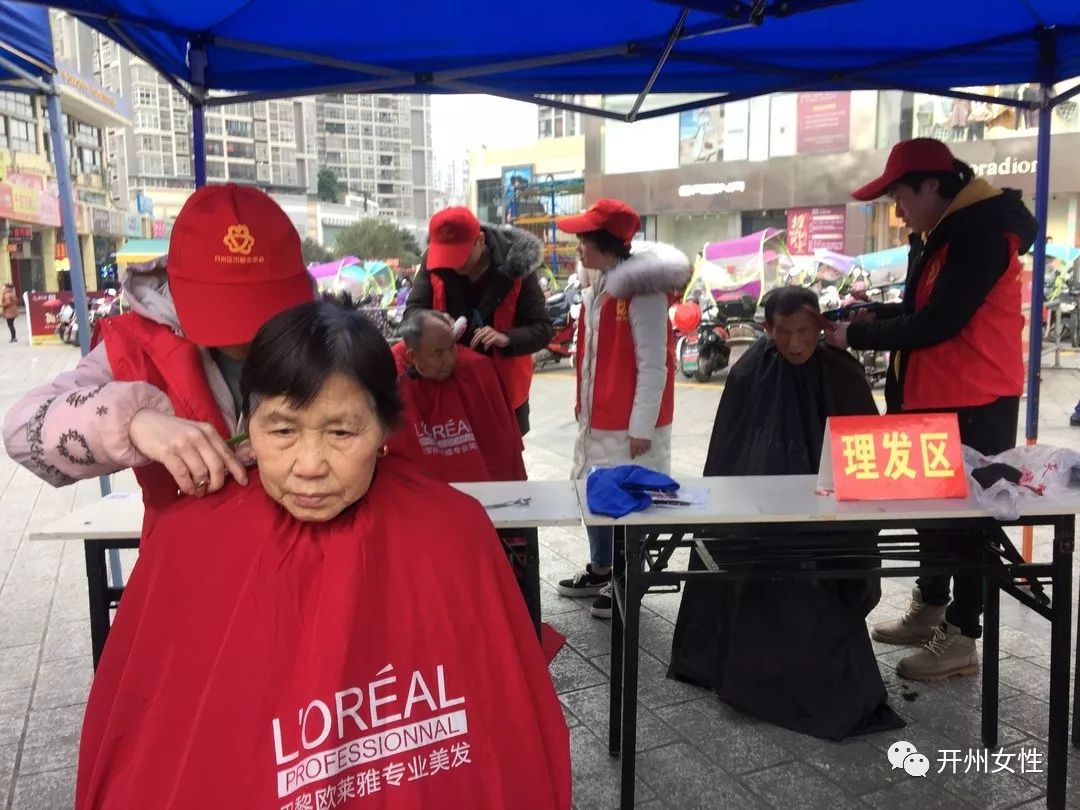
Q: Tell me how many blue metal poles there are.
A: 3